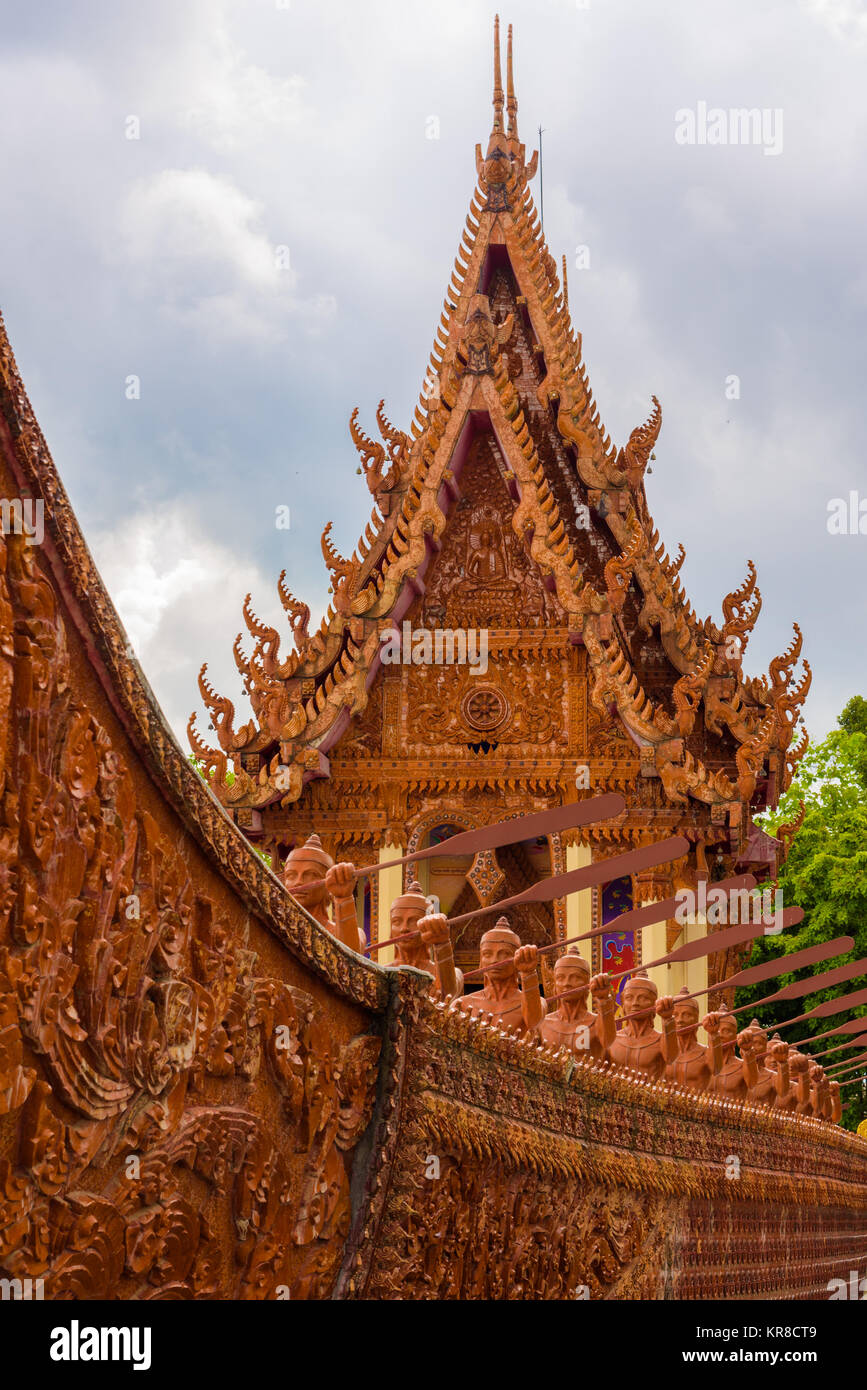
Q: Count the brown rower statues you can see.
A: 12